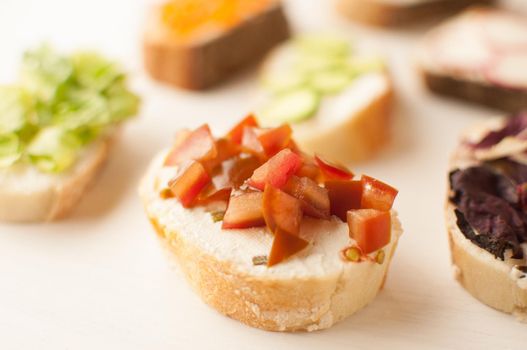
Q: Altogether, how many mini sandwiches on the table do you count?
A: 7